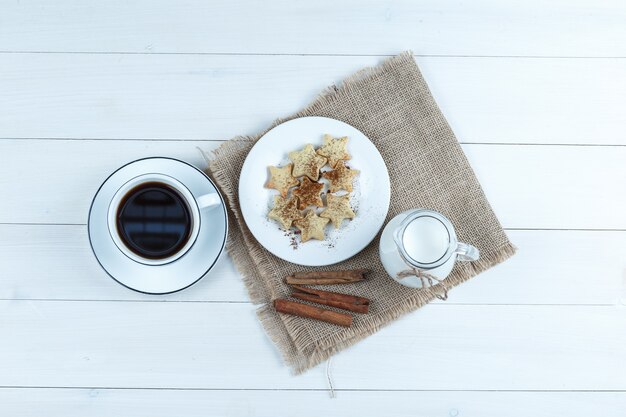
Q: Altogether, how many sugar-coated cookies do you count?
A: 8